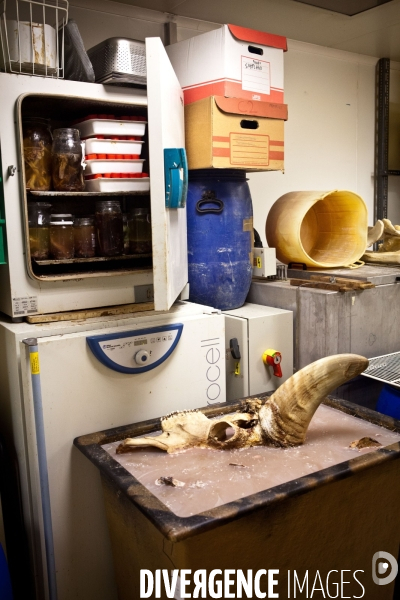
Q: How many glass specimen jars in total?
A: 7